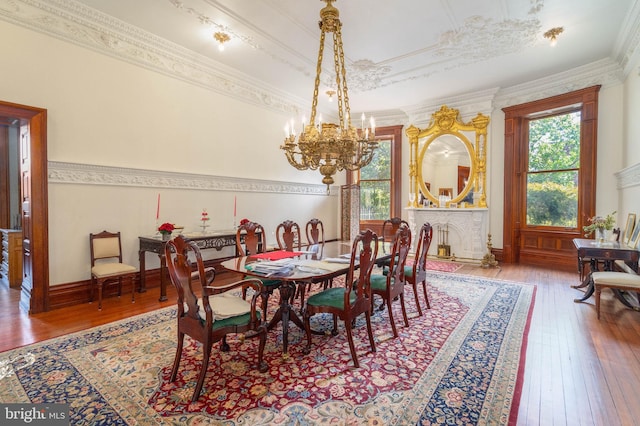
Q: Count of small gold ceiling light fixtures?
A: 3